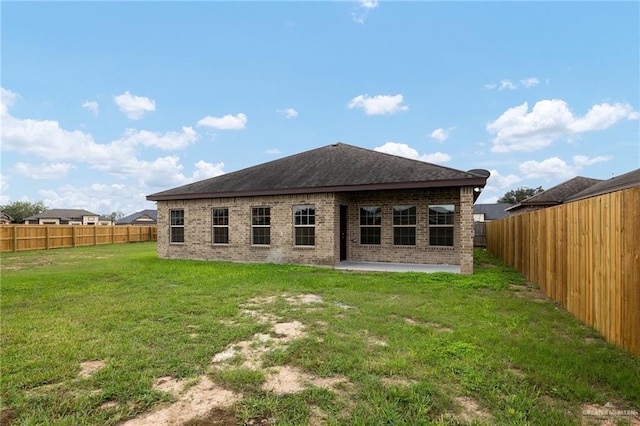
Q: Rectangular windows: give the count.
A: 7